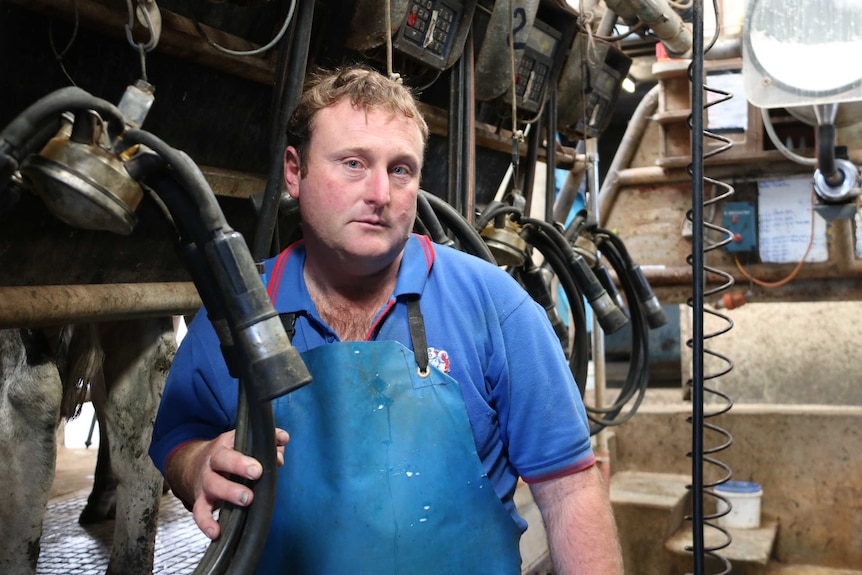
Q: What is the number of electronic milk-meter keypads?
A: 3